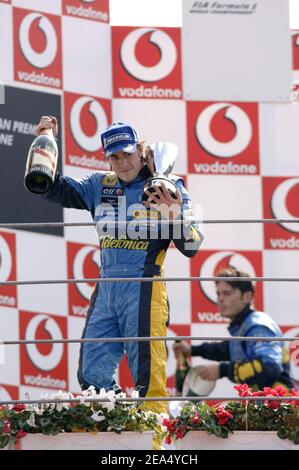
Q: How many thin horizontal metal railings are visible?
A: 4